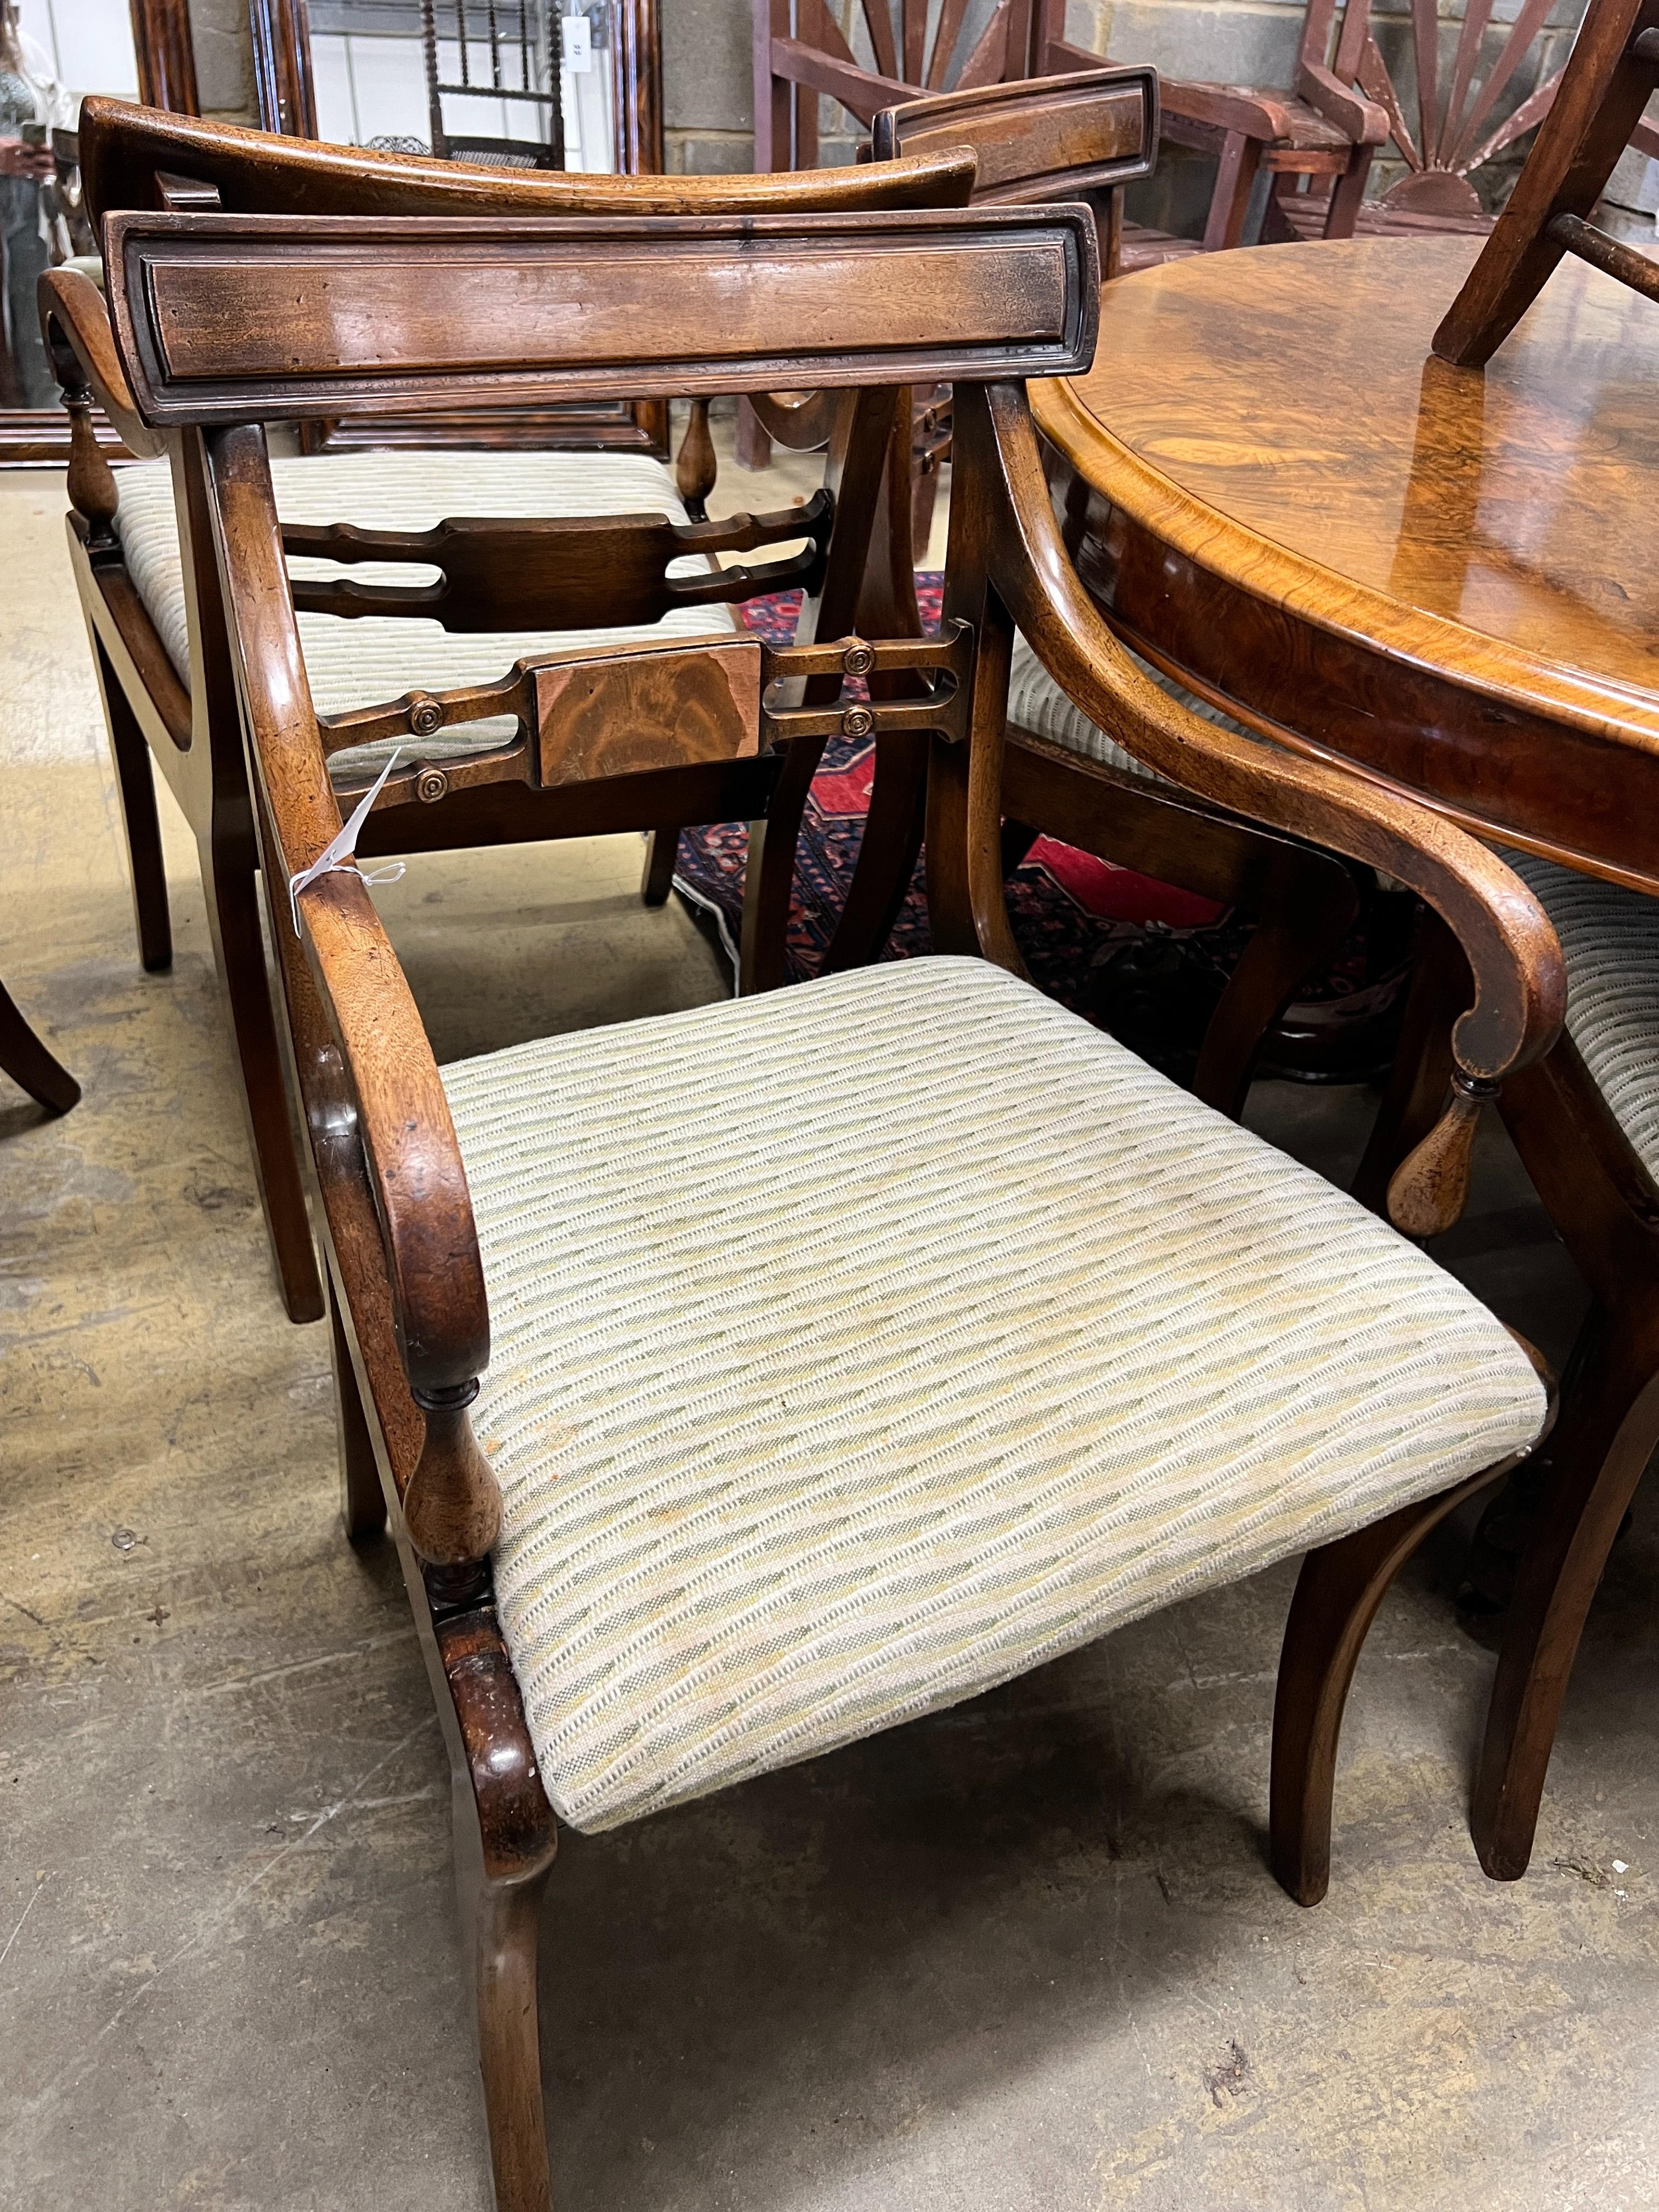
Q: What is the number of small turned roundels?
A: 4